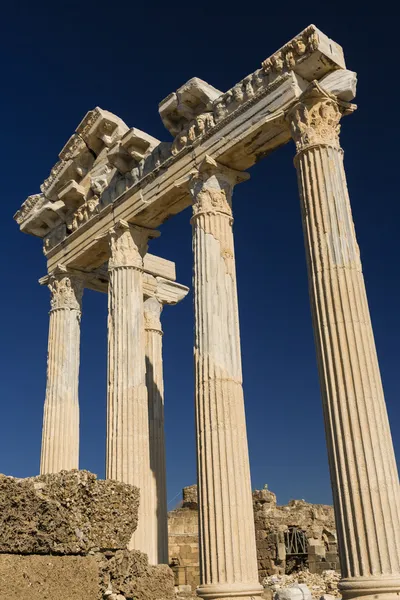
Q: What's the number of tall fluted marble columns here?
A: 5